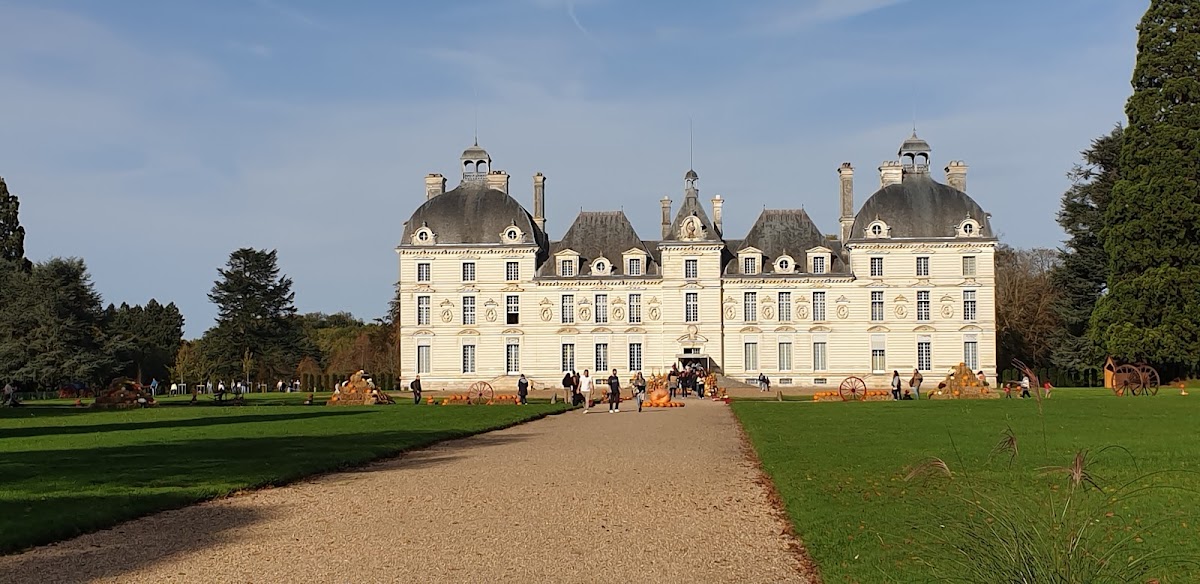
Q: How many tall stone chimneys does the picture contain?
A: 8